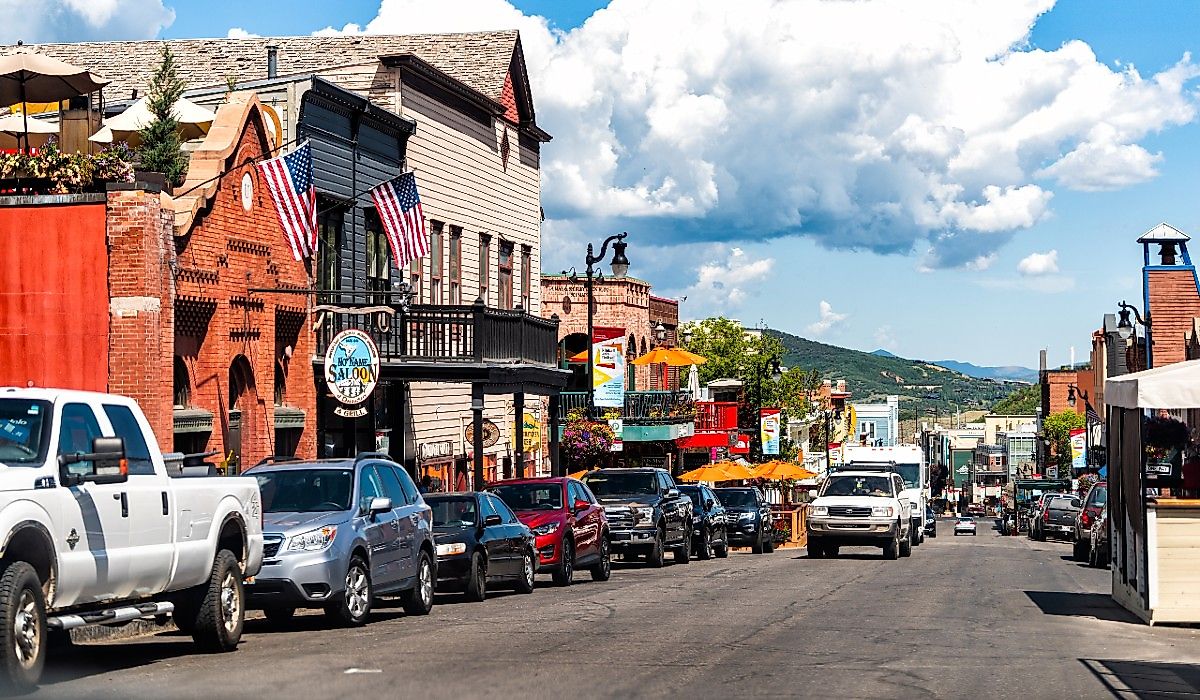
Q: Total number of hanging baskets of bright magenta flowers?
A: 1